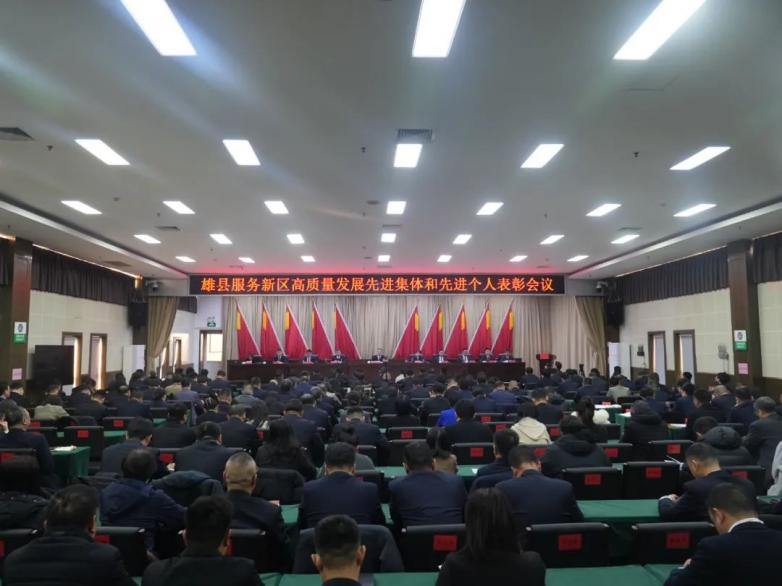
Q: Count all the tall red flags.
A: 10